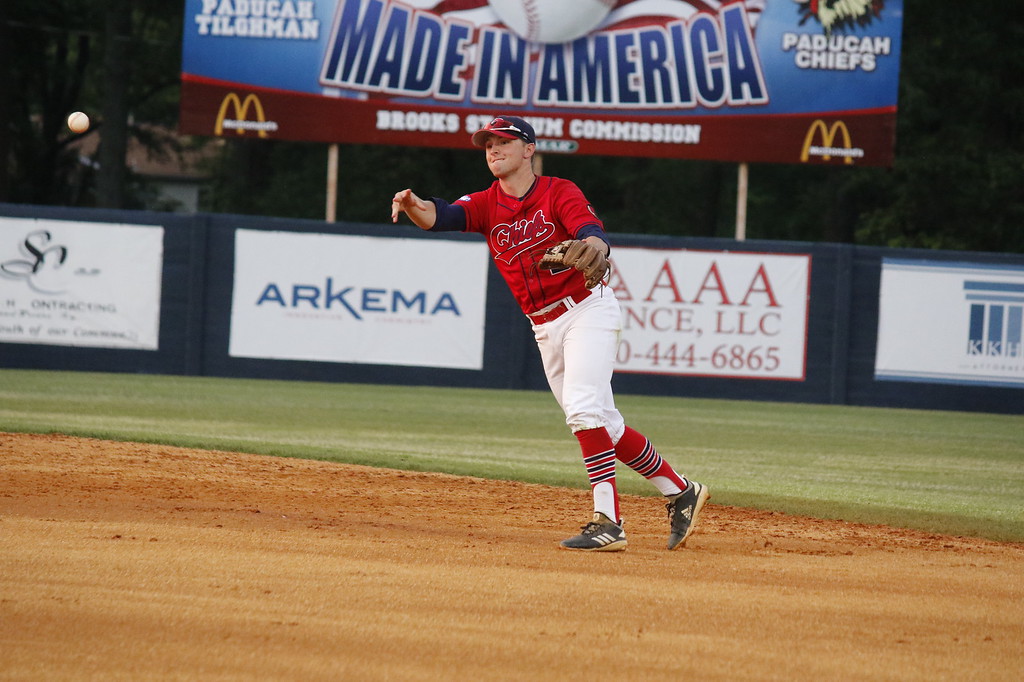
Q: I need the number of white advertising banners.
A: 4